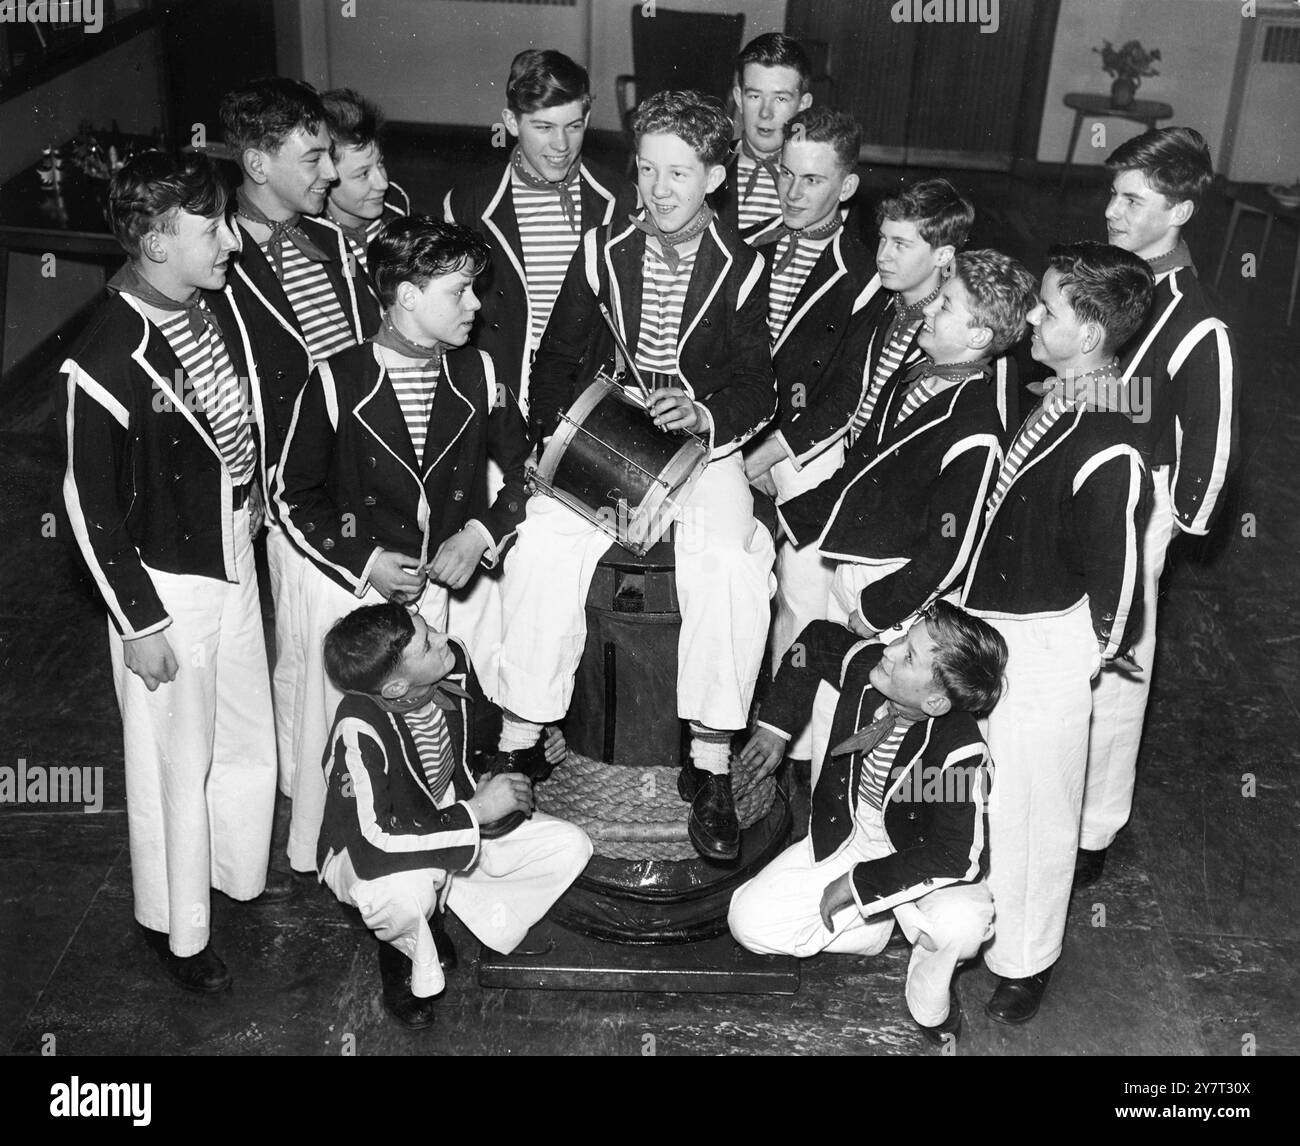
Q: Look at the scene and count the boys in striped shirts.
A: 14